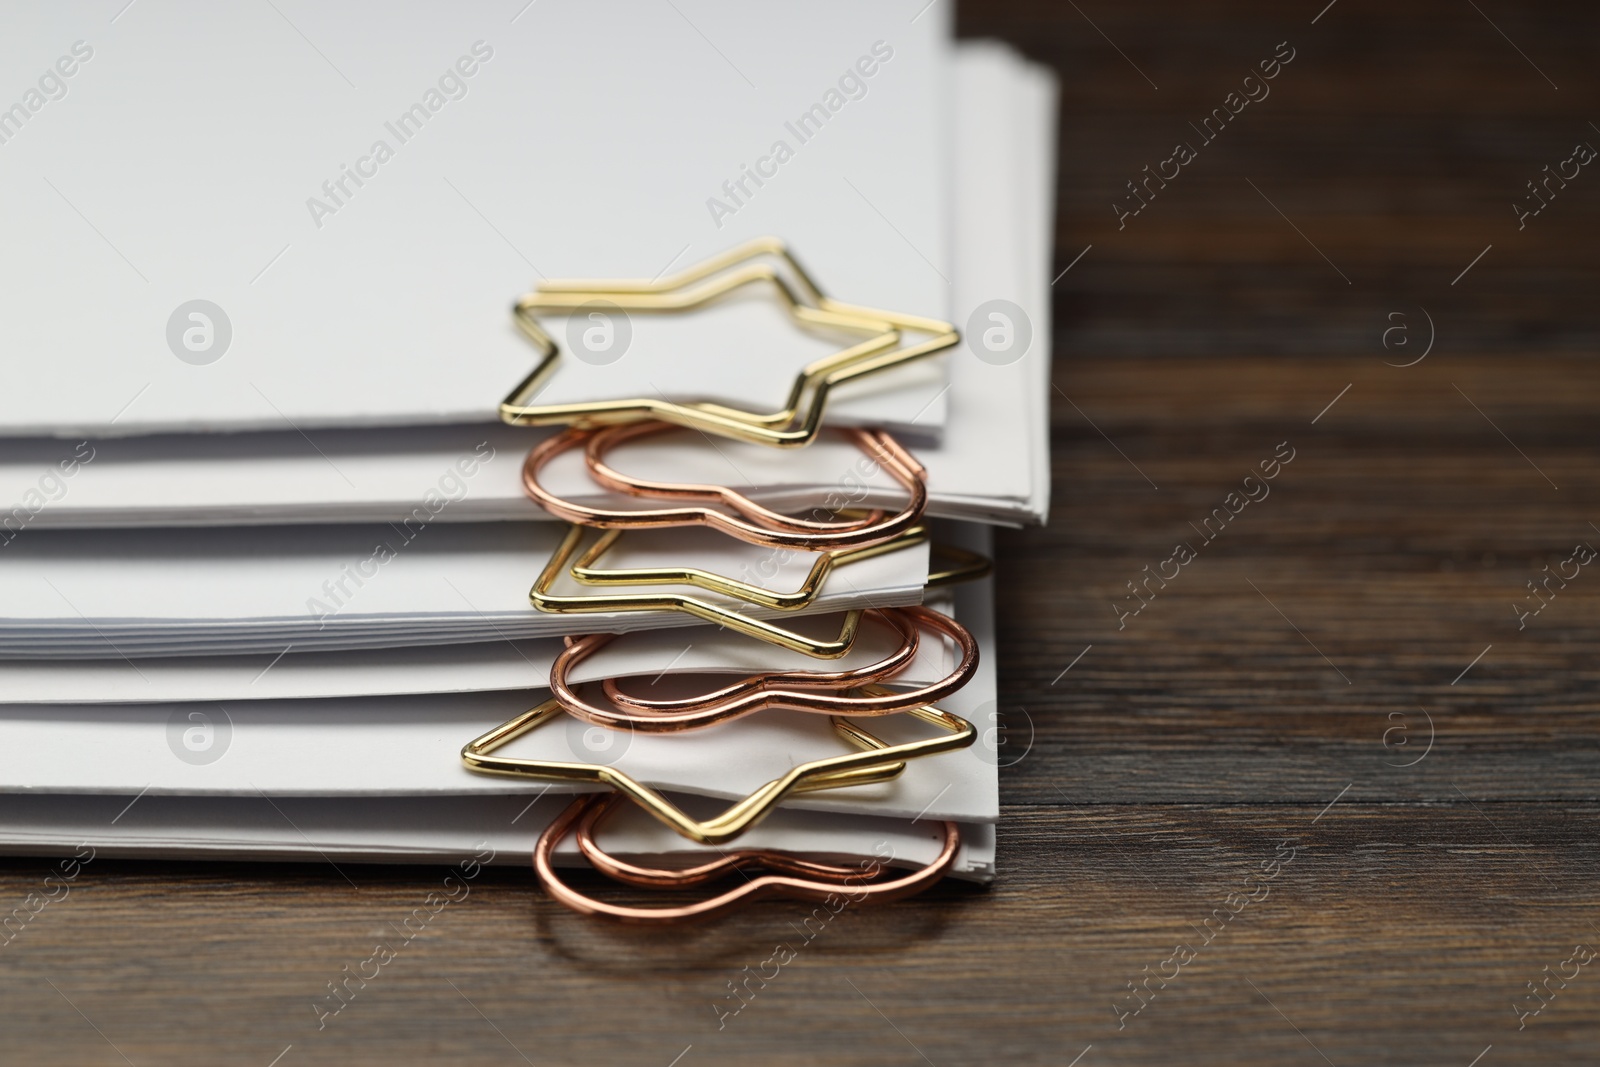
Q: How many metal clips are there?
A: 6